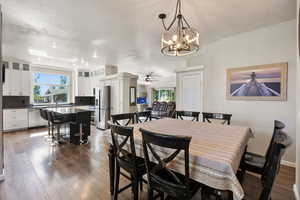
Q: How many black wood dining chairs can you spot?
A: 8